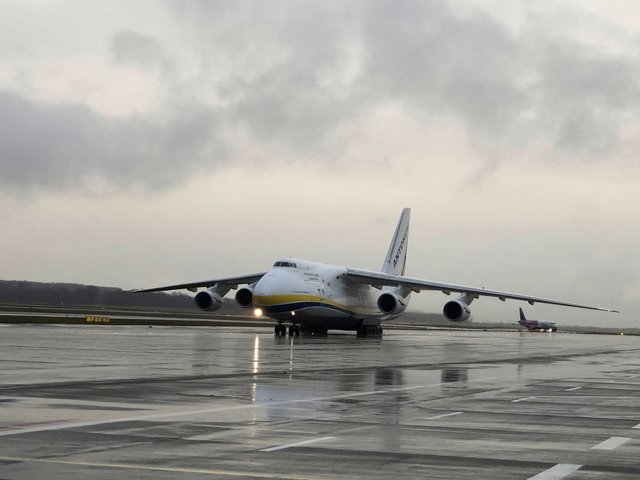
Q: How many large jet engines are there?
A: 4